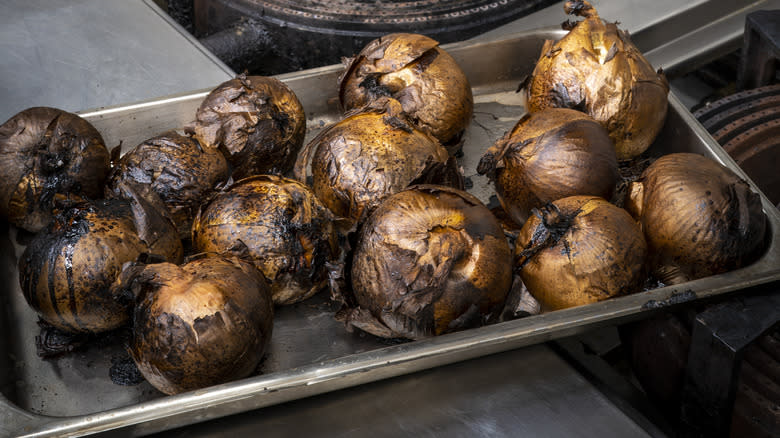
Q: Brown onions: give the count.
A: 13